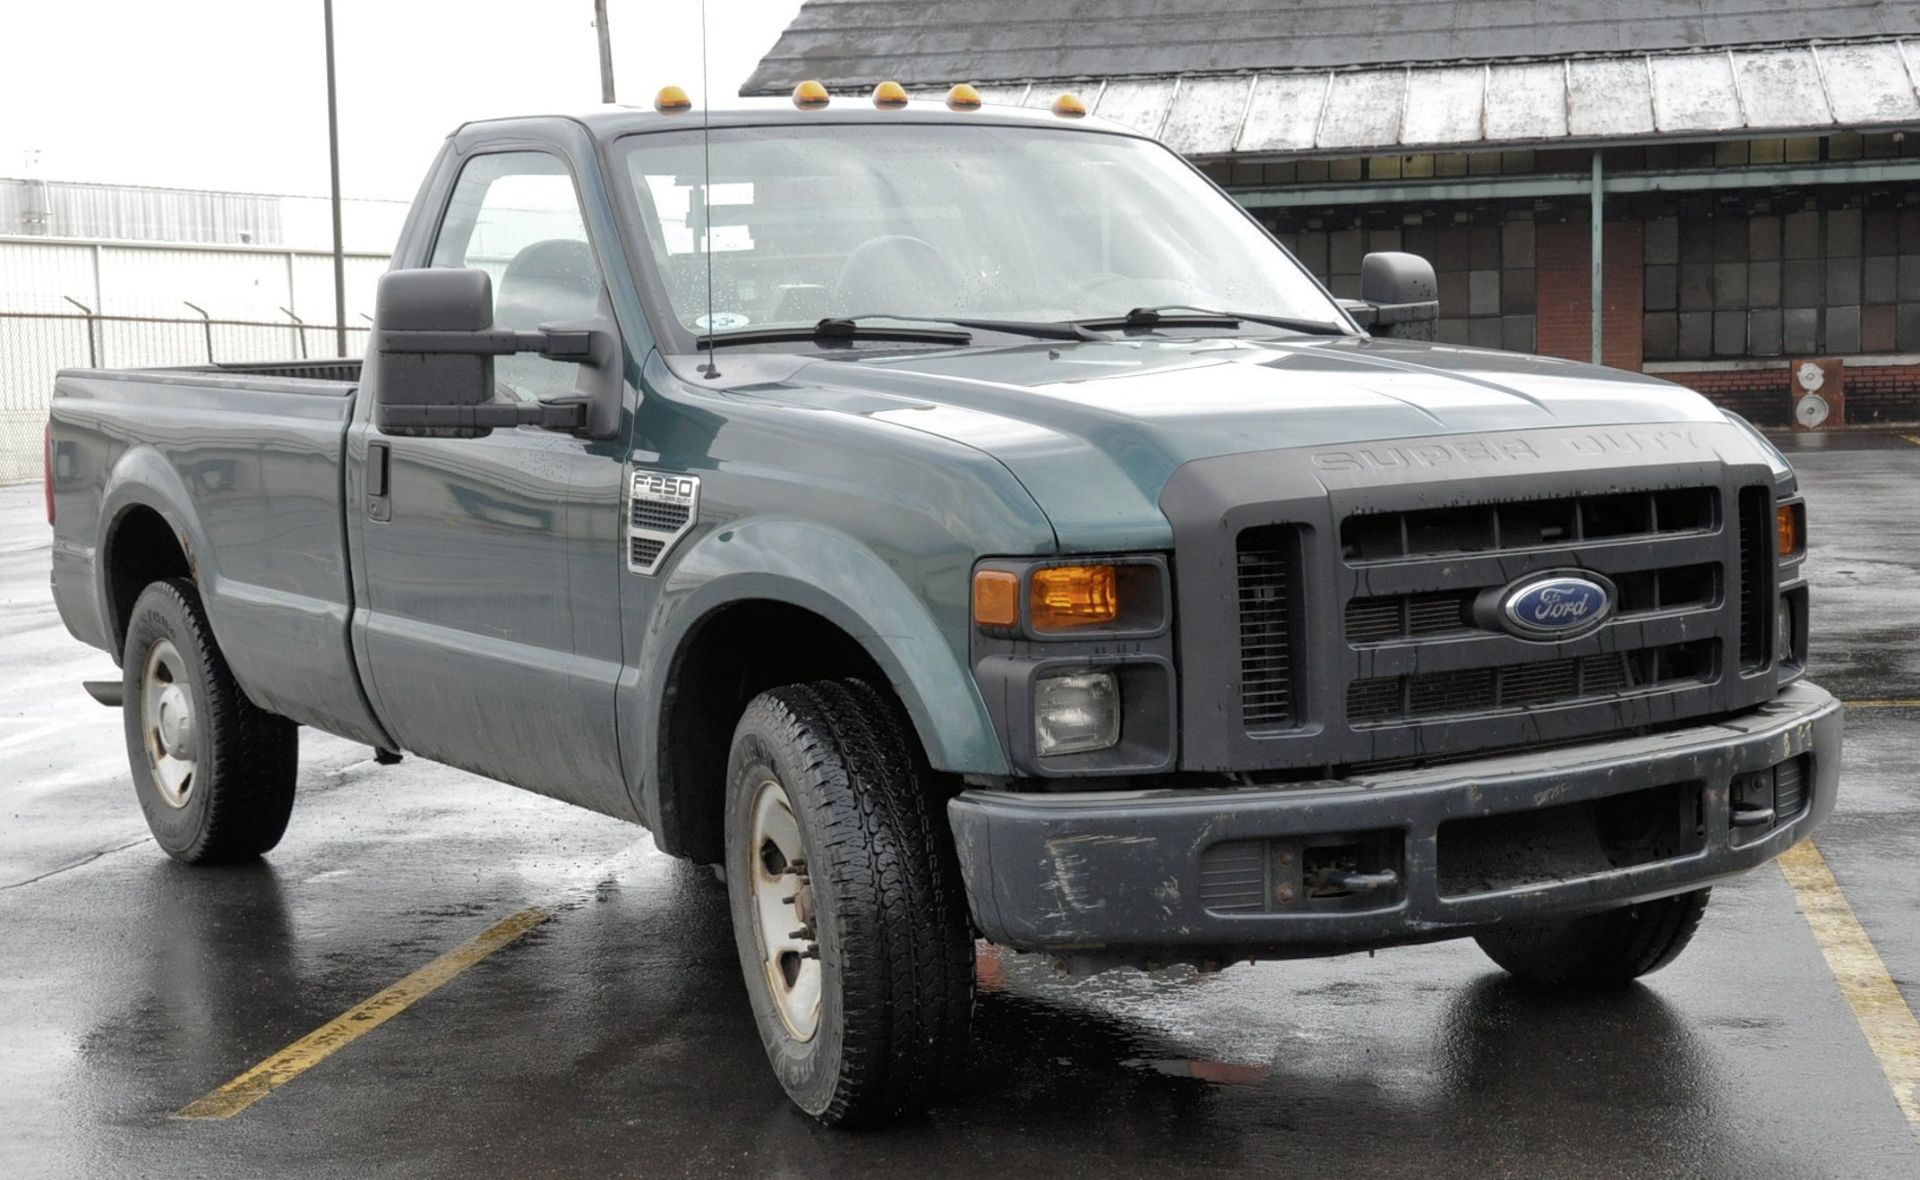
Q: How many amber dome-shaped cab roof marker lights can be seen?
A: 5